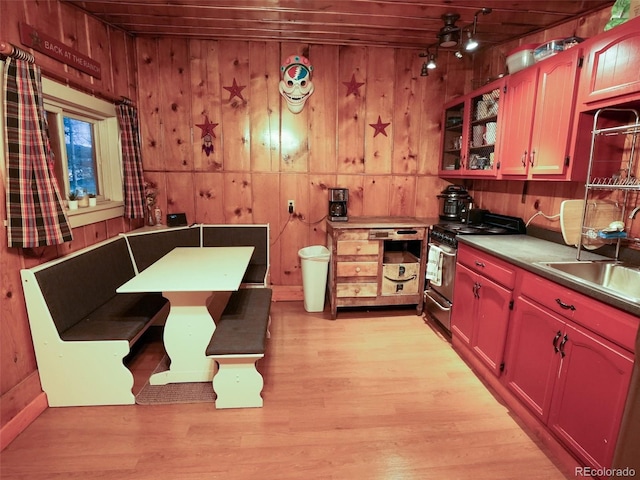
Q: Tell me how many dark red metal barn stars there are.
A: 4